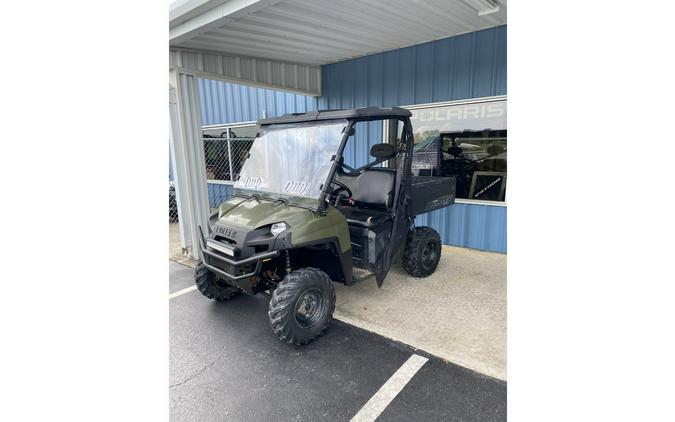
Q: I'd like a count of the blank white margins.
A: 2